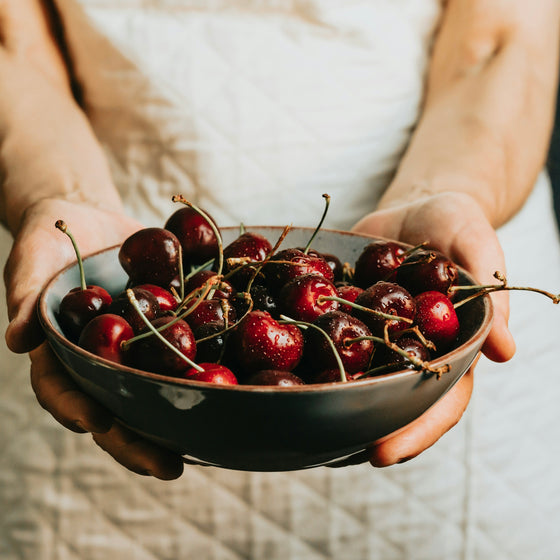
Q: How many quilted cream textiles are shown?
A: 1